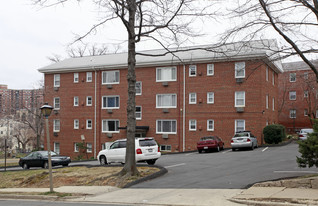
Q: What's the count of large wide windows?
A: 6